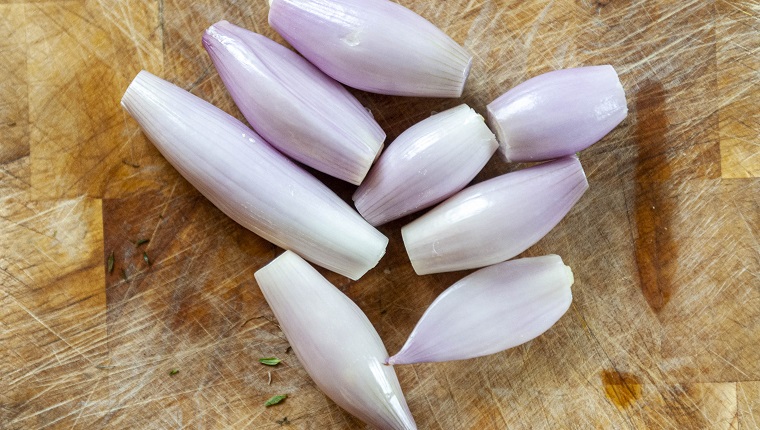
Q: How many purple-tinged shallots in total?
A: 8